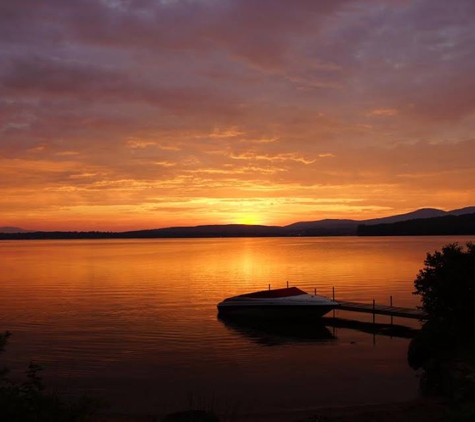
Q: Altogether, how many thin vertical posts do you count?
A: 6